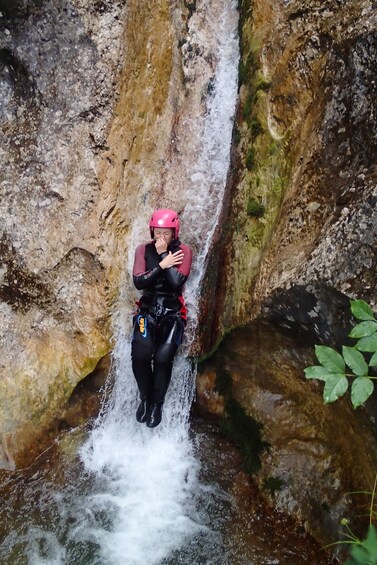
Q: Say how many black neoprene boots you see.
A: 2